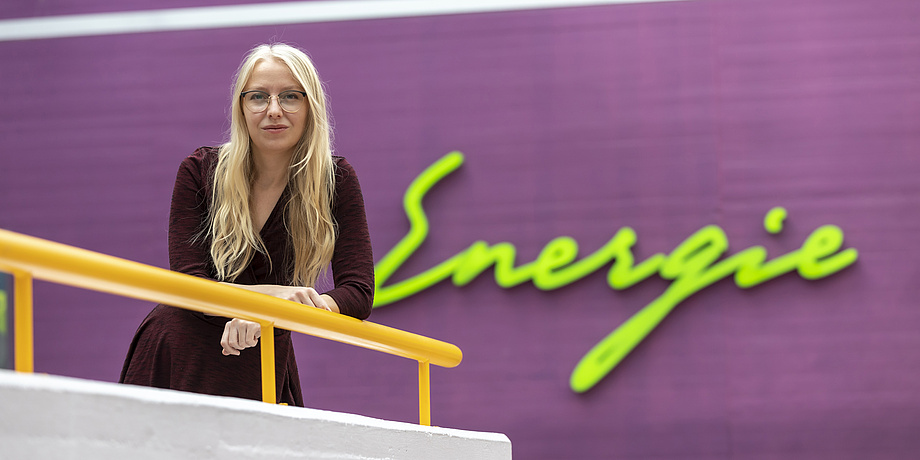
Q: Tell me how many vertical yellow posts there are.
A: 3